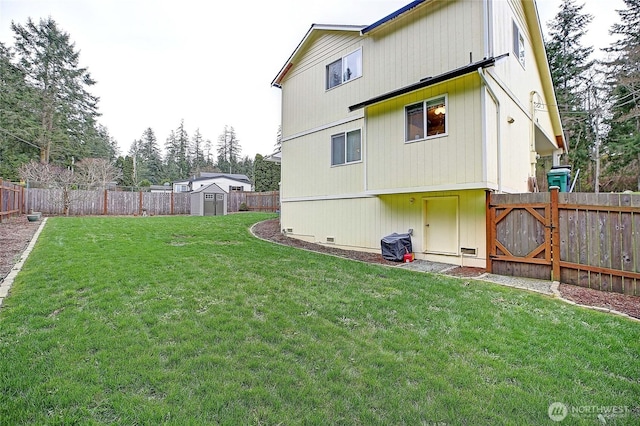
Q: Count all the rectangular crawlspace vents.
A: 3